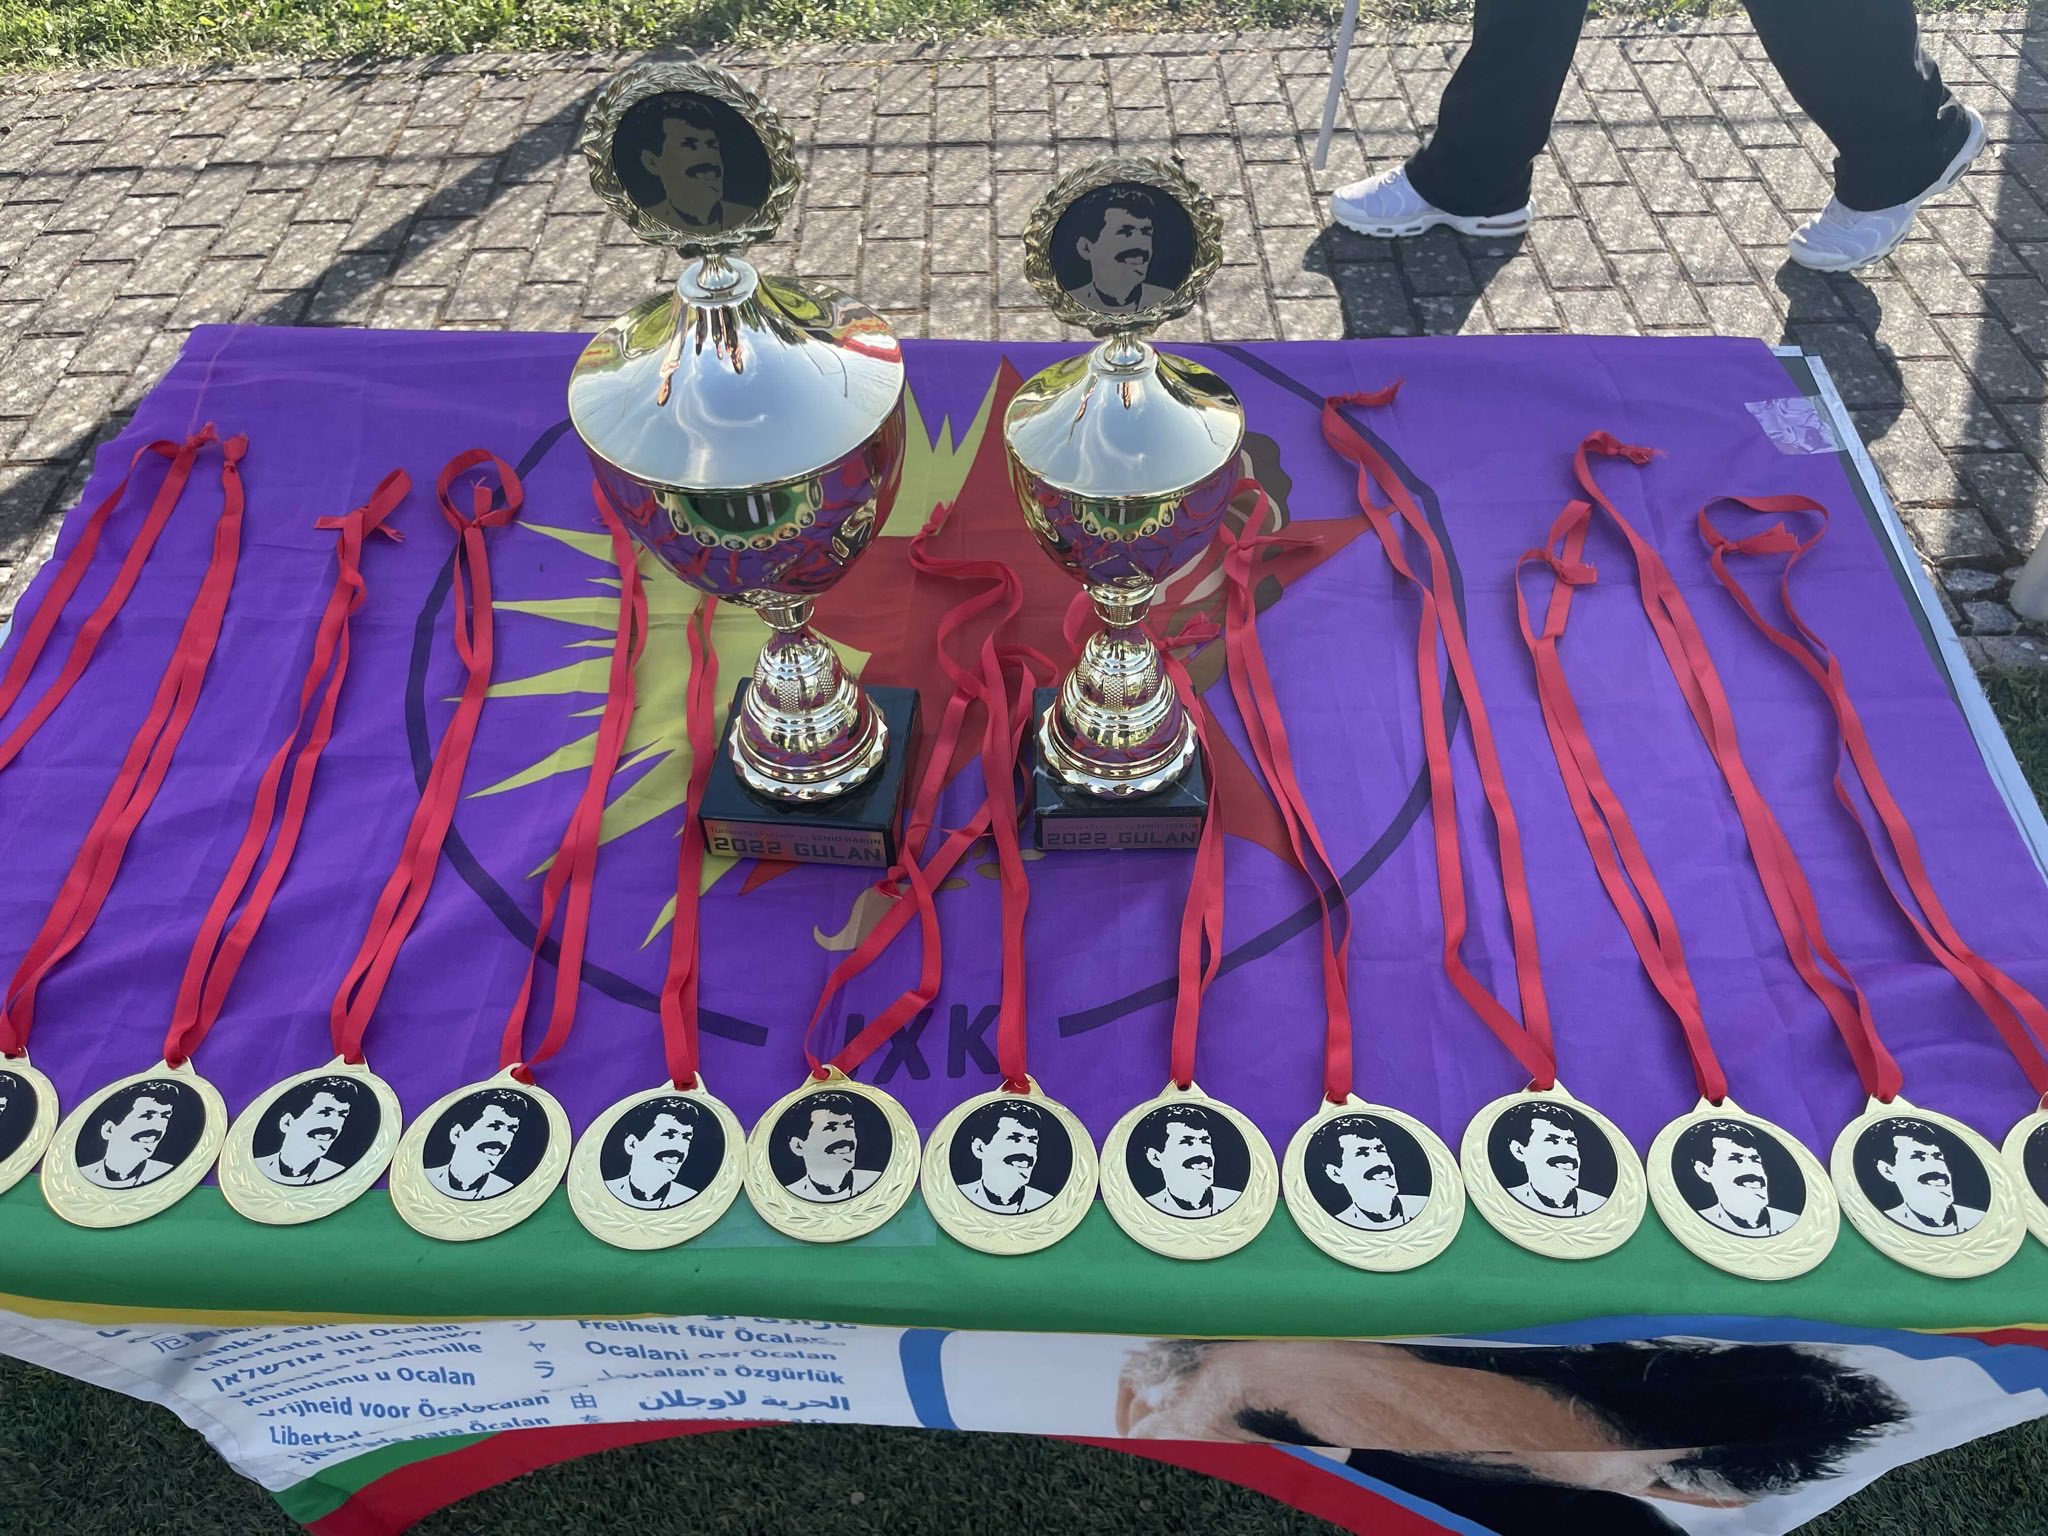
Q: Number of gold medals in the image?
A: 13